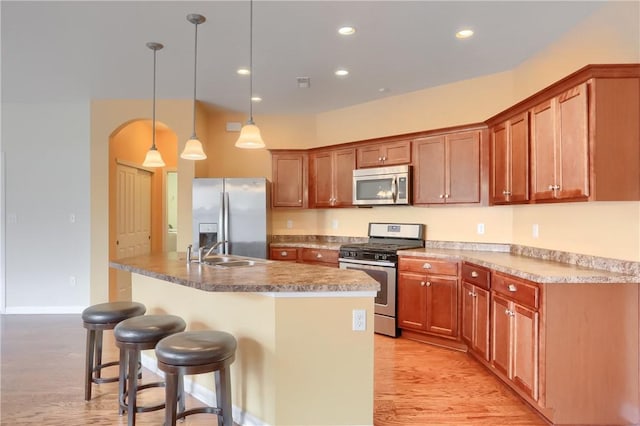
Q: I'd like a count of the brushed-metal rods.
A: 3